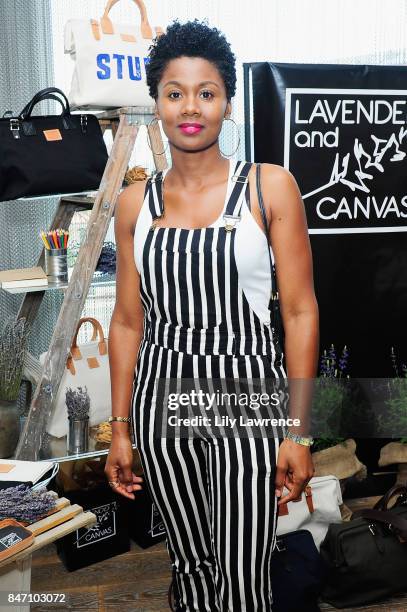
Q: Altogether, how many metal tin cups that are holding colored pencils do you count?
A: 1